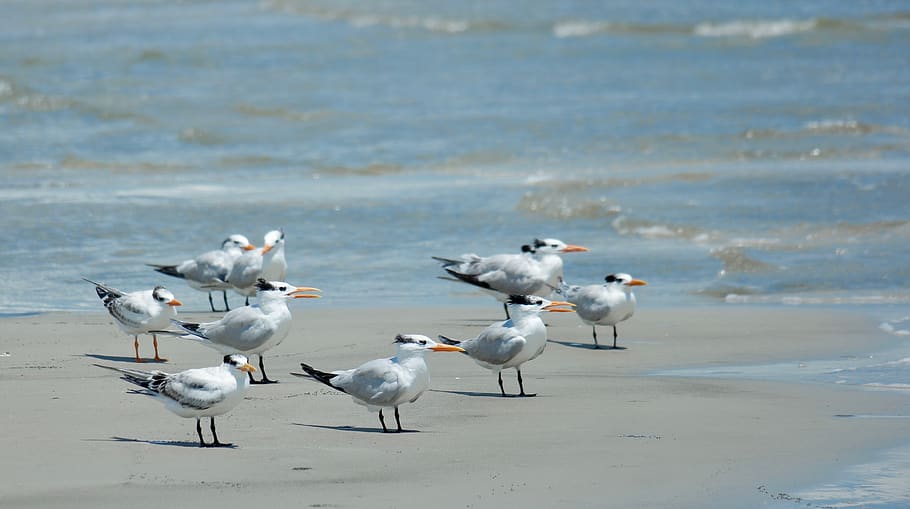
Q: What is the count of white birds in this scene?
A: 9